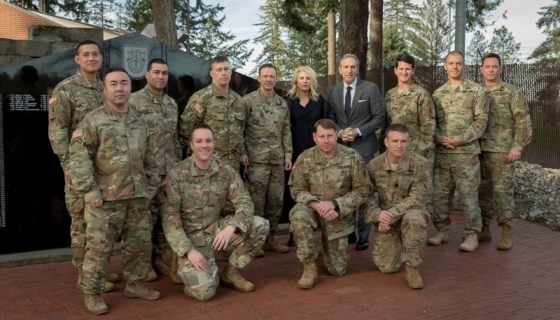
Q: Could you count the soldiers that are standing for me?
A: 8